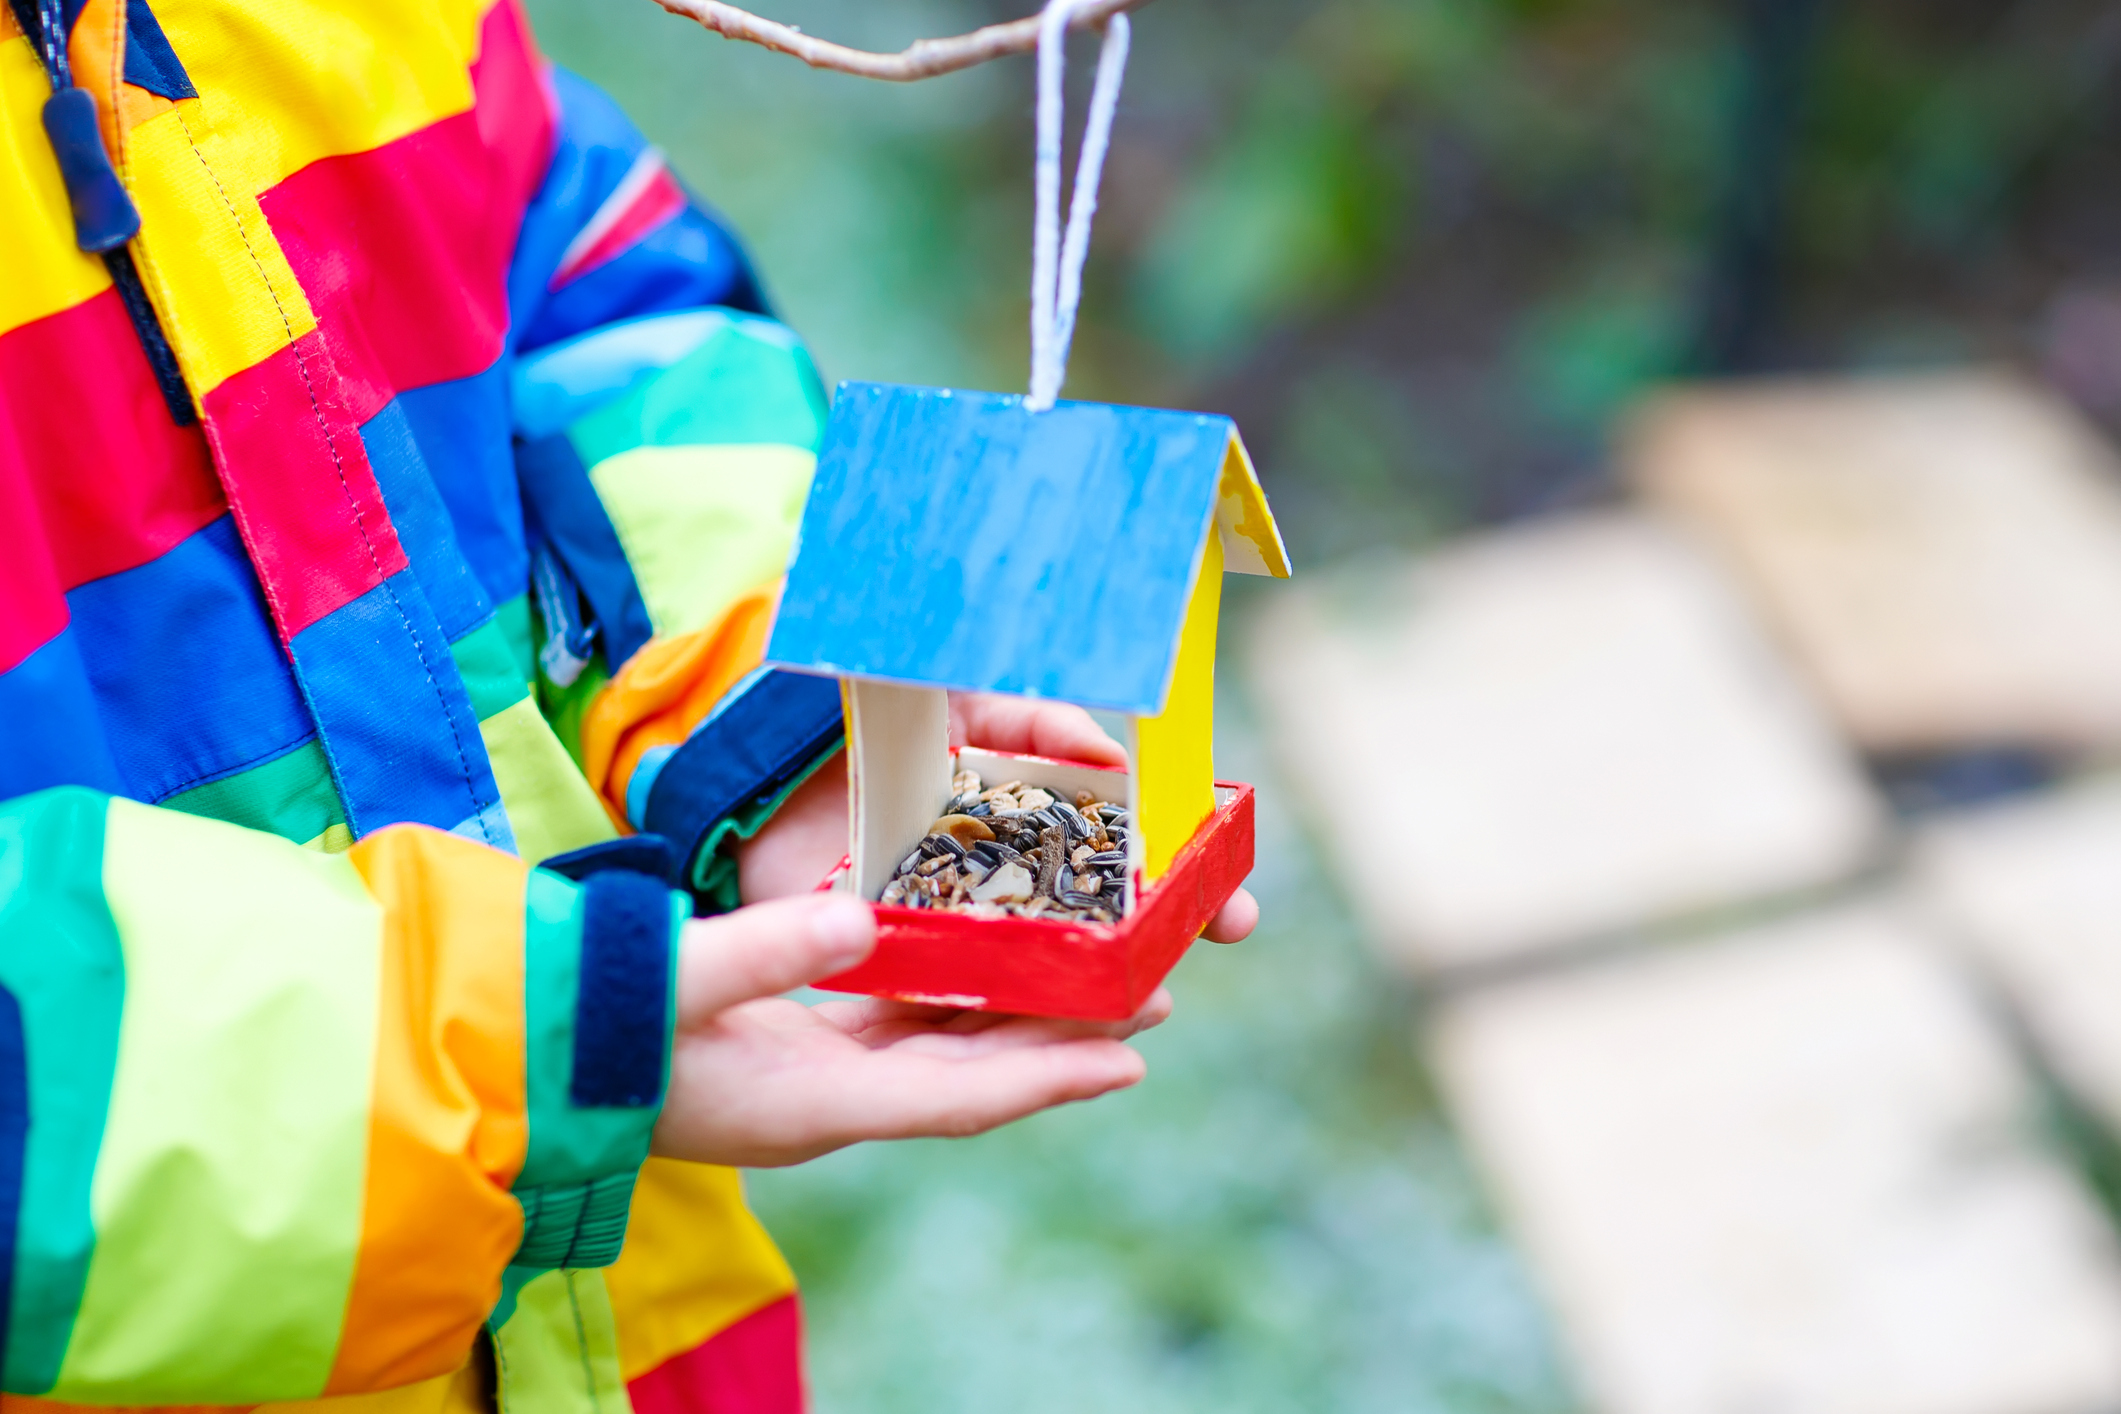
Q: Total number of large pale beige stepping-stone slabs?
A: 4